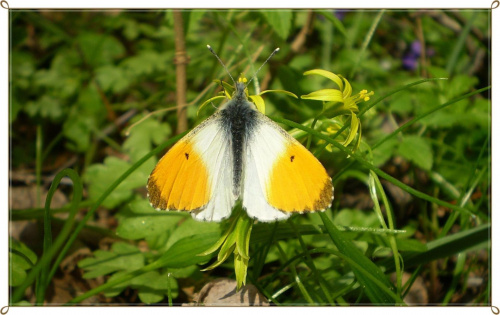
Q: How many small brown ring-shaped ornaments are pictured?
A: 4